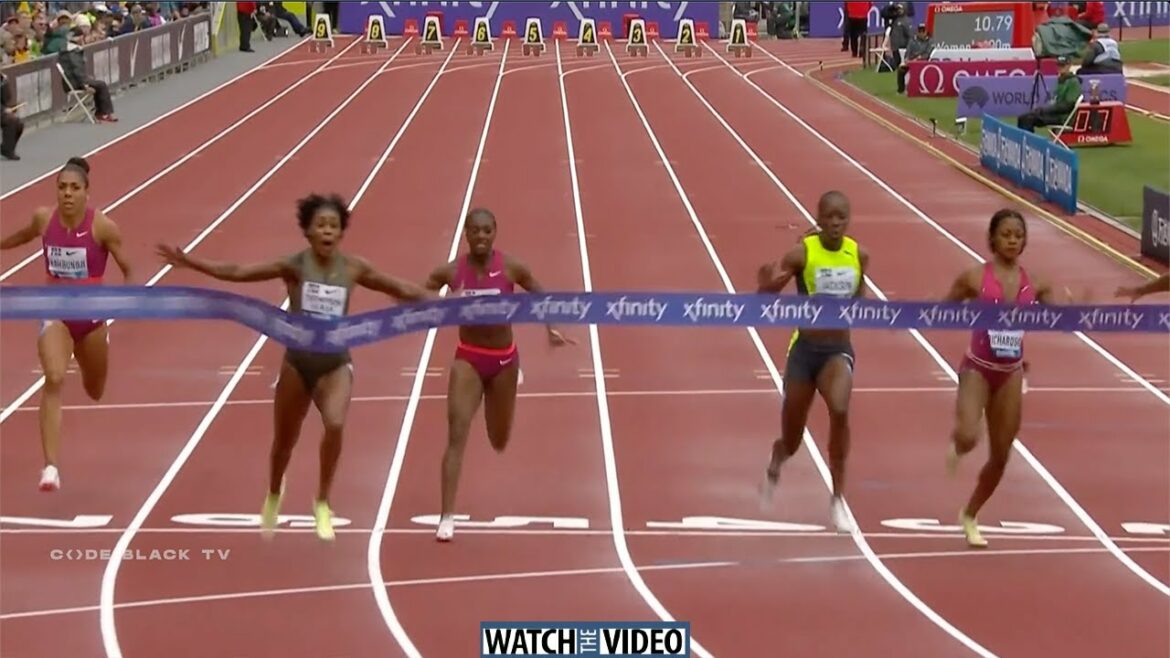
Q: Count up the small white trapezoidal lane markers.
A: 9